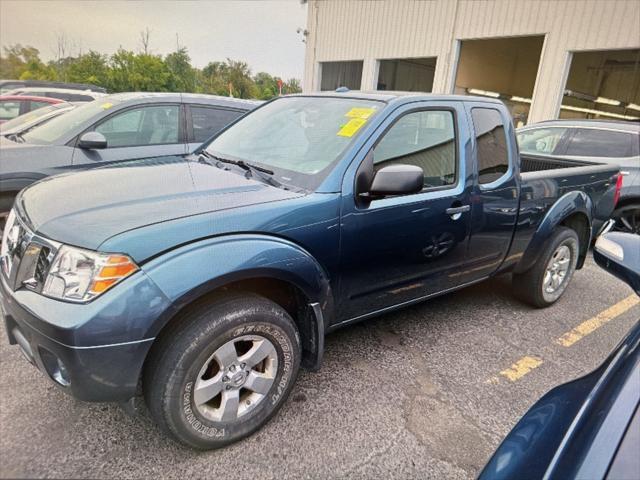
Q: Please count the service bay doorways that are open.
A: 4